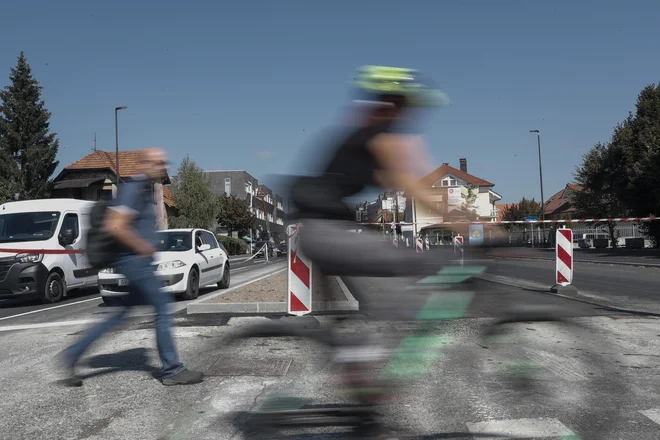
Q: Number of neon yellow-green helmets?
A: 1